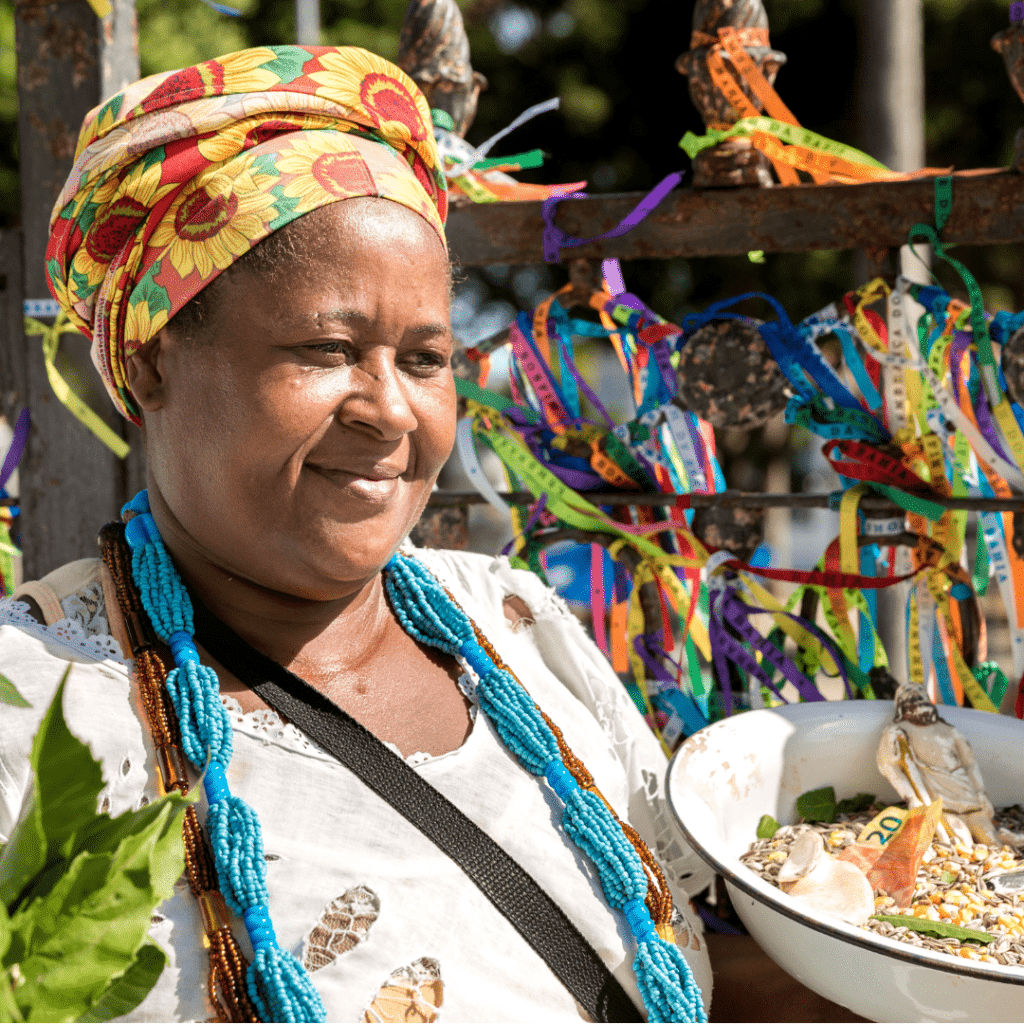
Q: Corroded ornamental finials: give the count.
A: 3